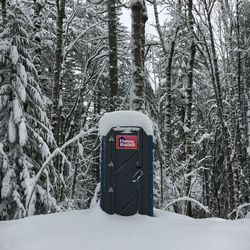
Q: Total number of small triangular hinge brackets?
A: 3